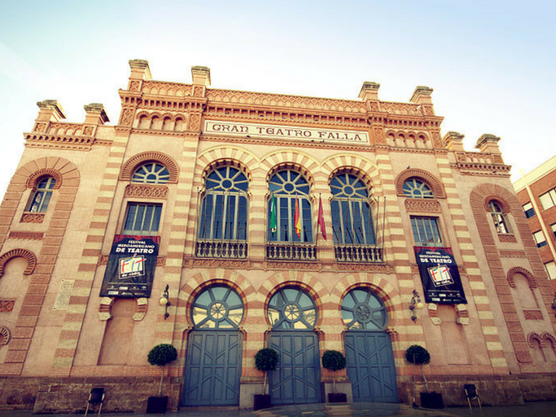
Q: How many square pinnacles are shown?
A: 8